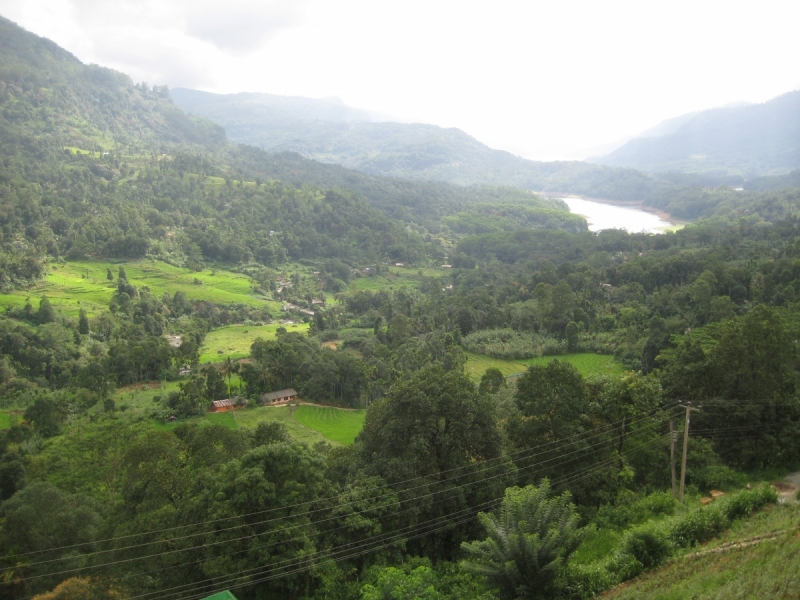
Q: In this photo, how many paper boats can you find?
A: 0